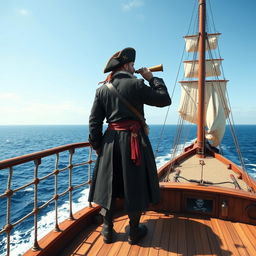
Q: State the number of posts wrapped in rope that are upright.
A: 5